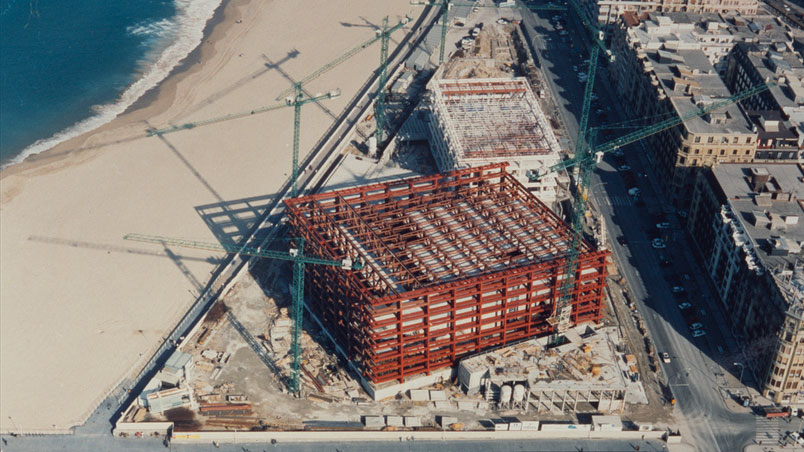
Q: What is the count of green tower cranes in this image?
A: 6